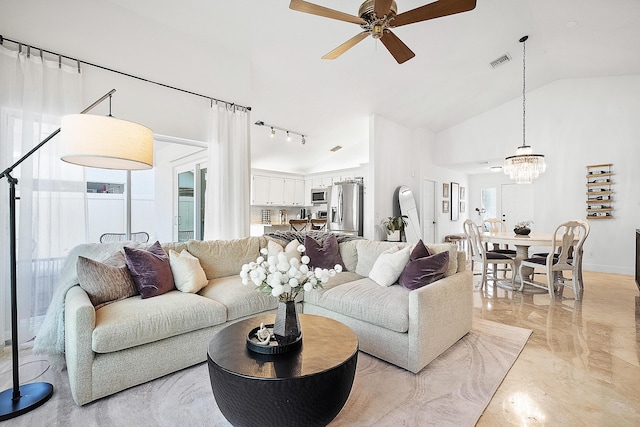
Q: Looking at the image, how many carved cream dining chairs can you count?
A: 4